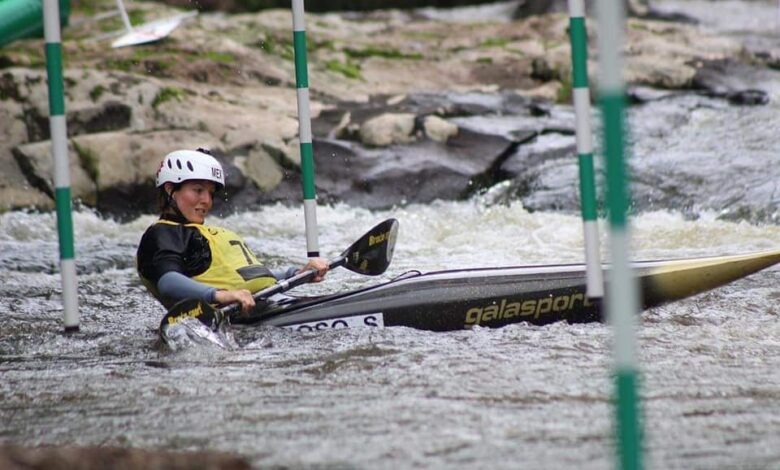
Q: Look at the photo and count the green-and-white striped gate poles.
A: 4